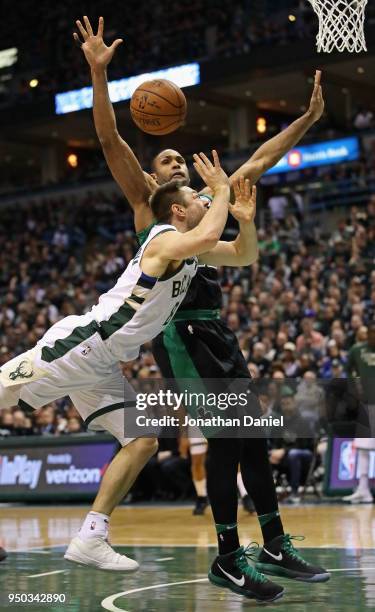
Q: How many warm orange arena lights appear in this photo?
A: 2